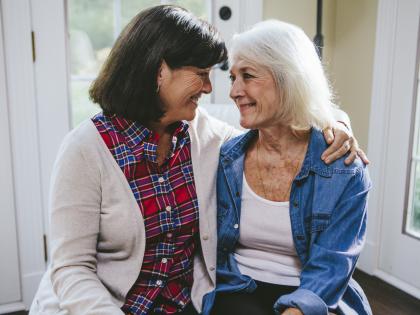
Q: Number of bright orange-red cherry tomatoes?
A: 0